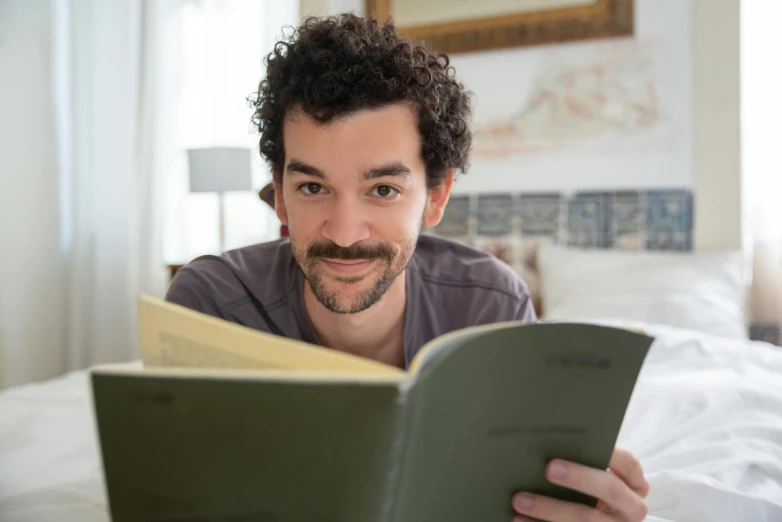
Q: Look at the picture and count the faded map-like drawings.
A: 1